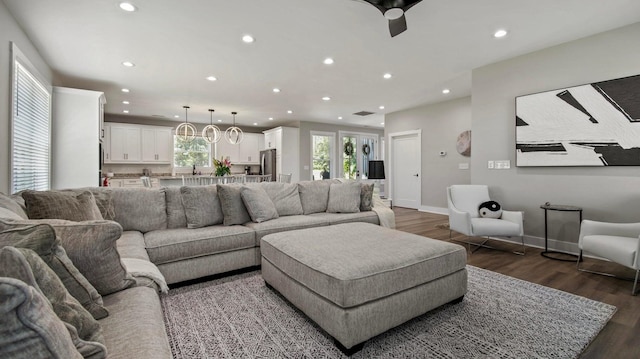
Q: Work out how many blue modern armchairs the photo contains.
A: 0